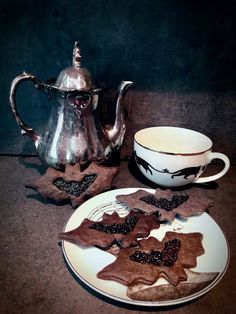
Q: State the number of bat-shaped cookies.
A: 4